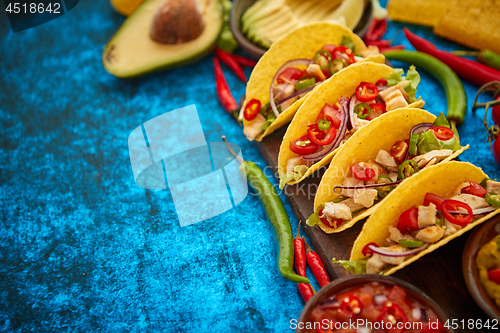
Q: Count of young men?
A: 0